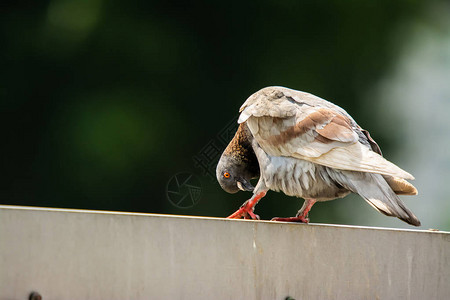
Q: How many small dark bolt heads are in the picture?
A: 2